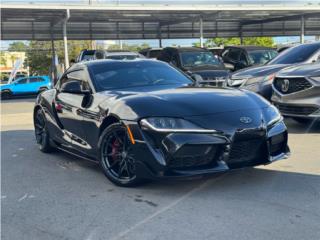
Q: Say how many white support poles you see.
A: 3